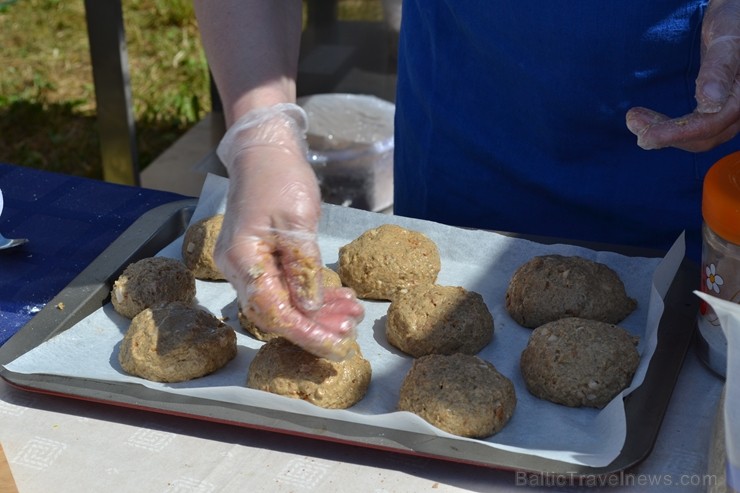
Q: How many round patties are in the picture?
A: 10